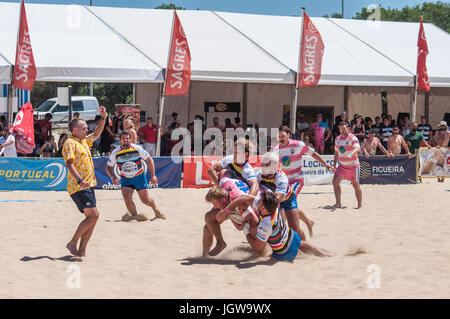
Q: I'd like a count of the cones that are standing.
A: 0